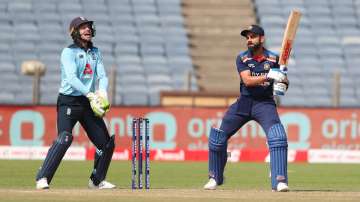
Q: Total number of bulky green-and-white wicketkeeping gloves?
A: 2